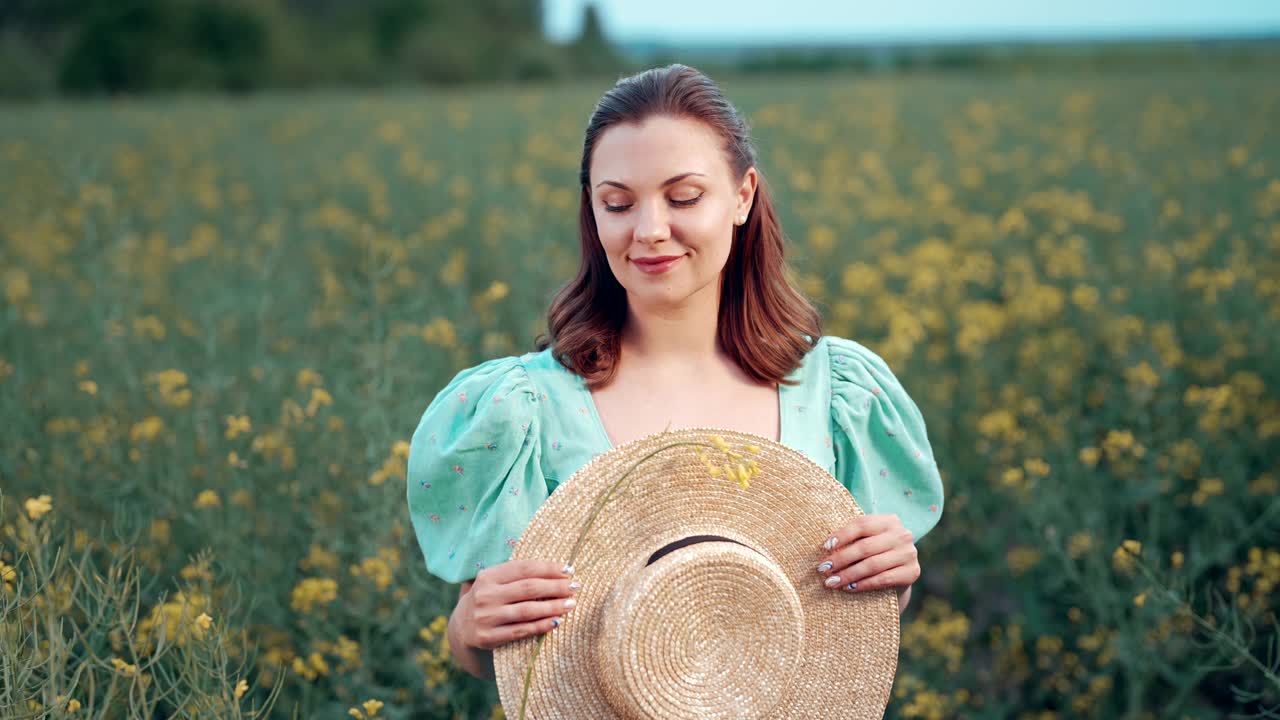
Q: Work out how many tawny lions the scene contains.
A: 0